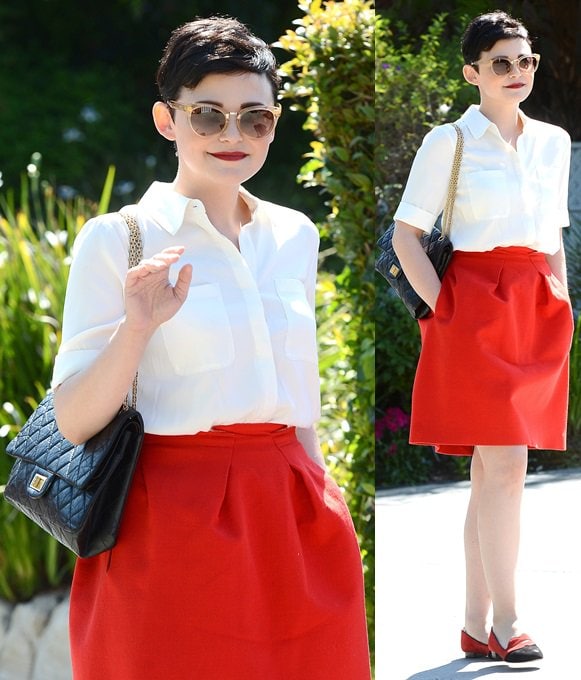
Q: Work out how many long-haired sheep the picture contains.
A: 0